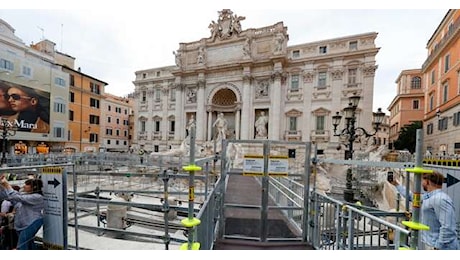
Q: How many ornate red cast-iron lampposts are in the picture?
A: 0